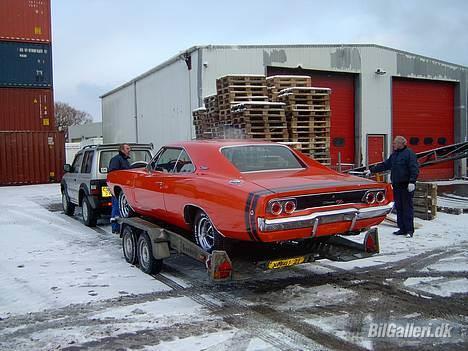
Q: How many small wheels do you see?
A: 2